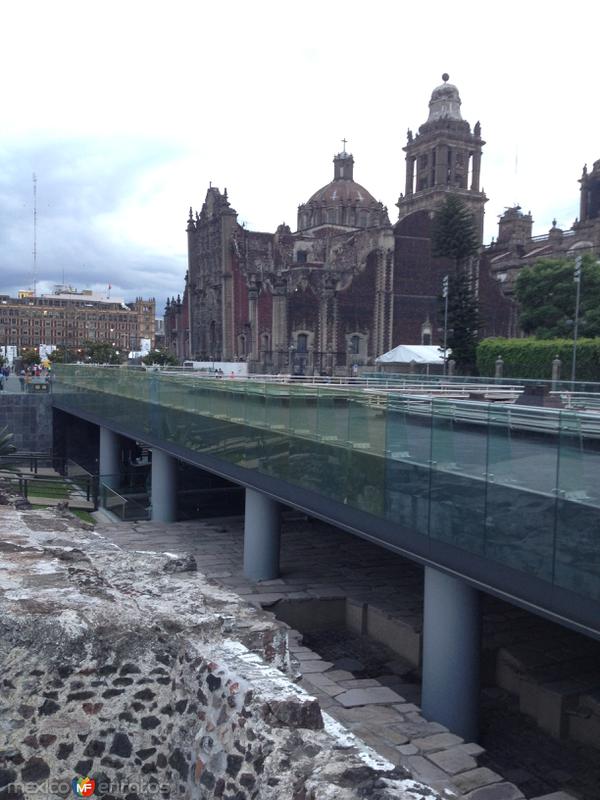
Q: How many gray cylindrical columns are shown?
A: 4